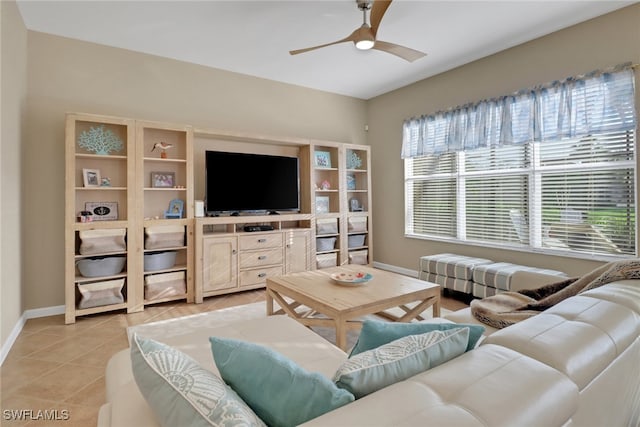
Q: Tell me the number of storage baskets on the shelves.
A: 12